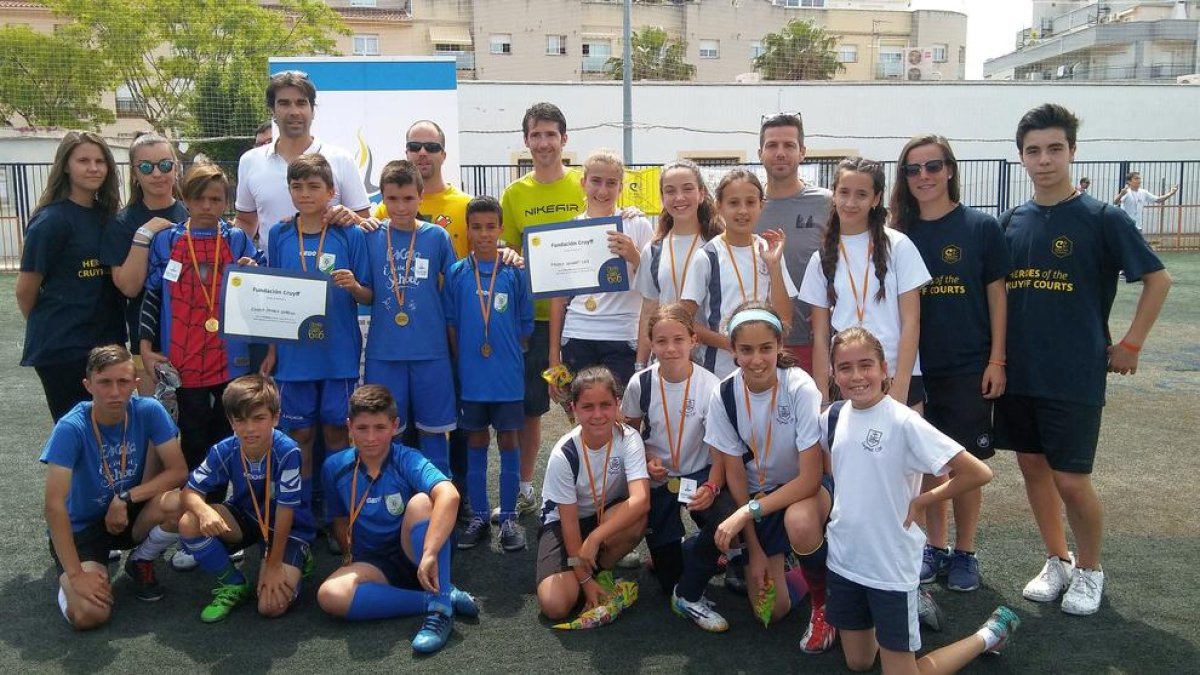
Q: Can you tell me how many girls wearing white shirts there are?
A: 8